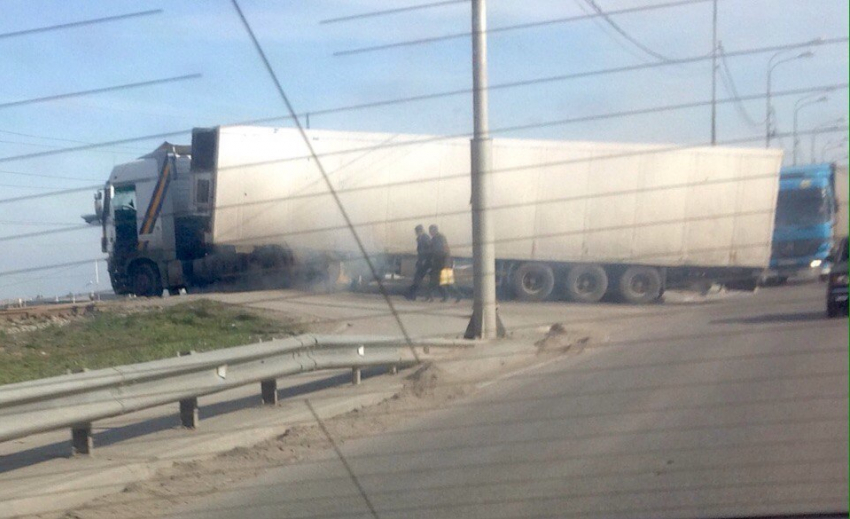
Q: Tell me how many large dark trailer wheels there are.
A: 3